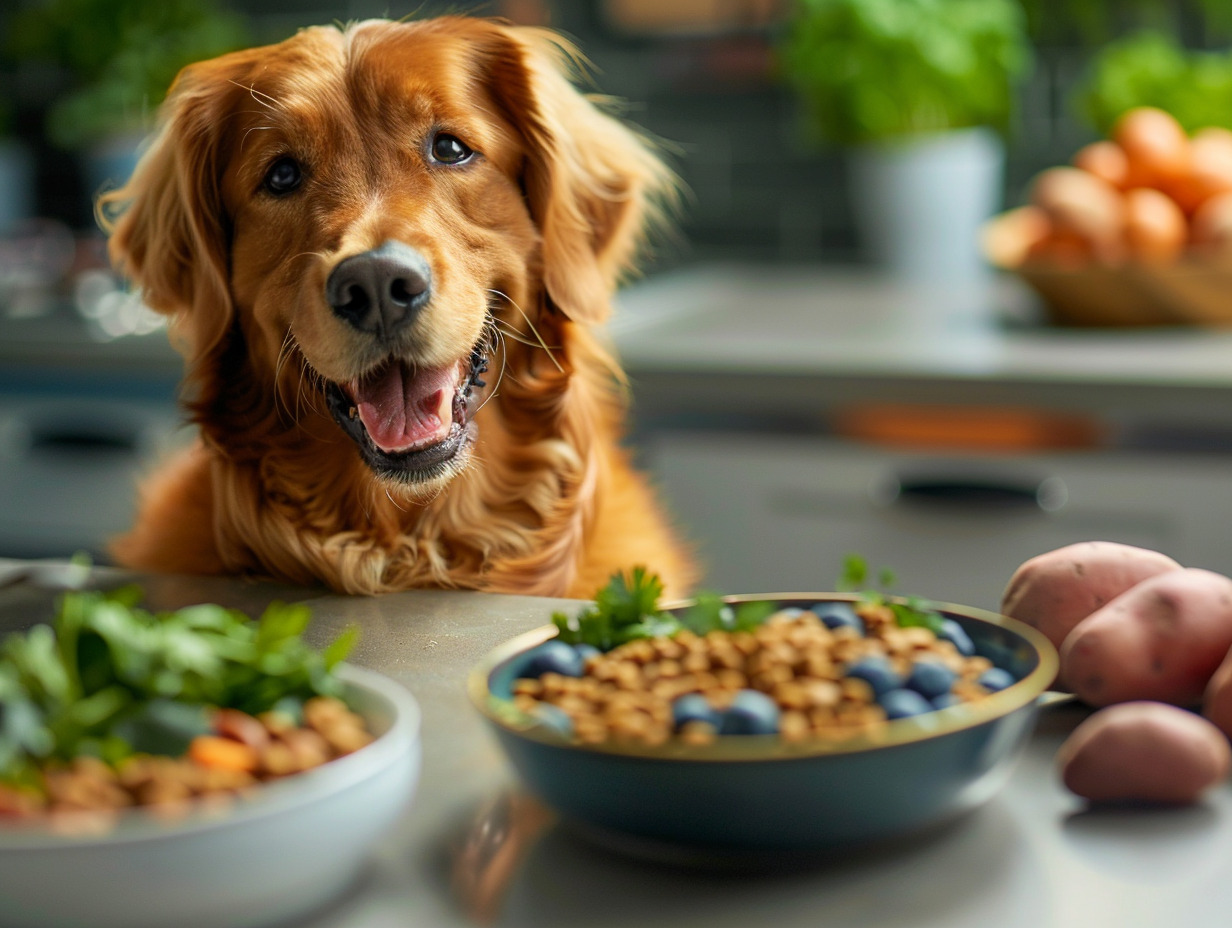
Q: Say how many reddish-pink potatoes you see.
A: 4